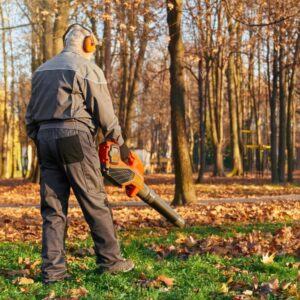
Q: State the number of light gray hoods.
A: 1